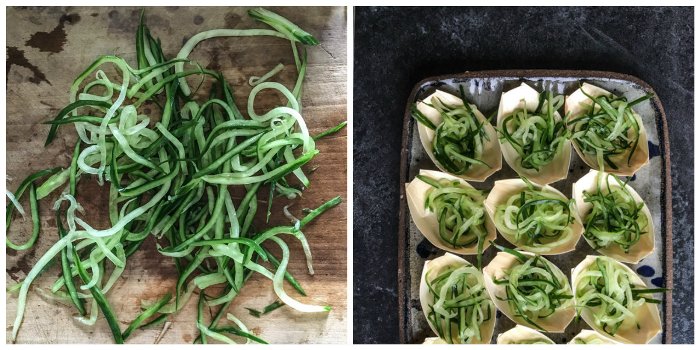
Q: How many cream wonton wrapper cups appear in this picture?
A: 12